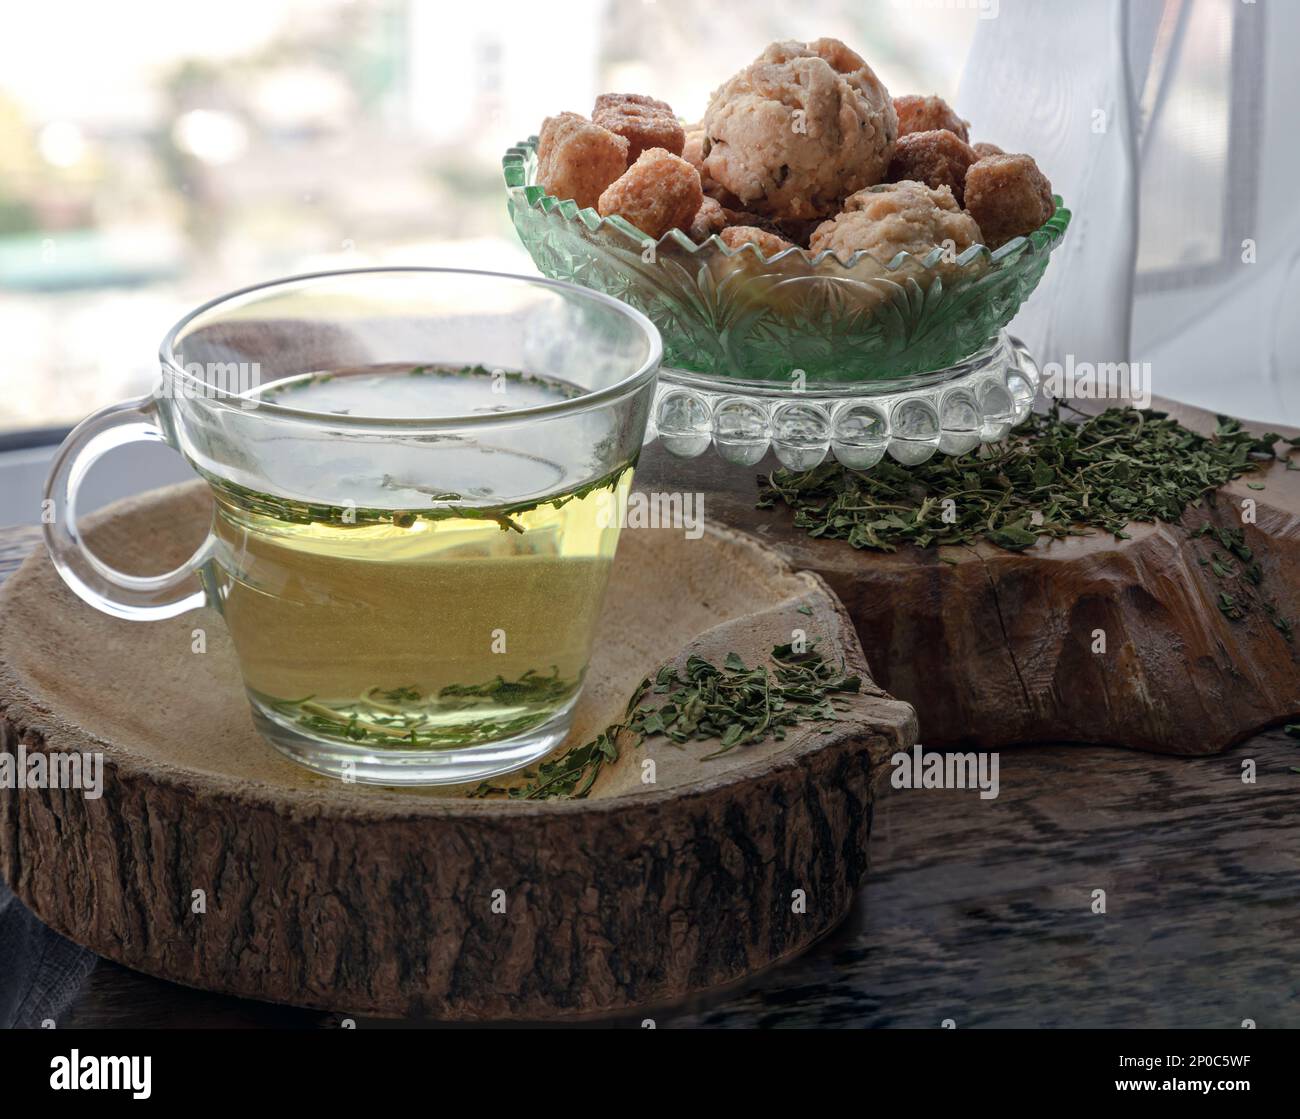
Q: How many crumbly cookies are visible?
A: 2